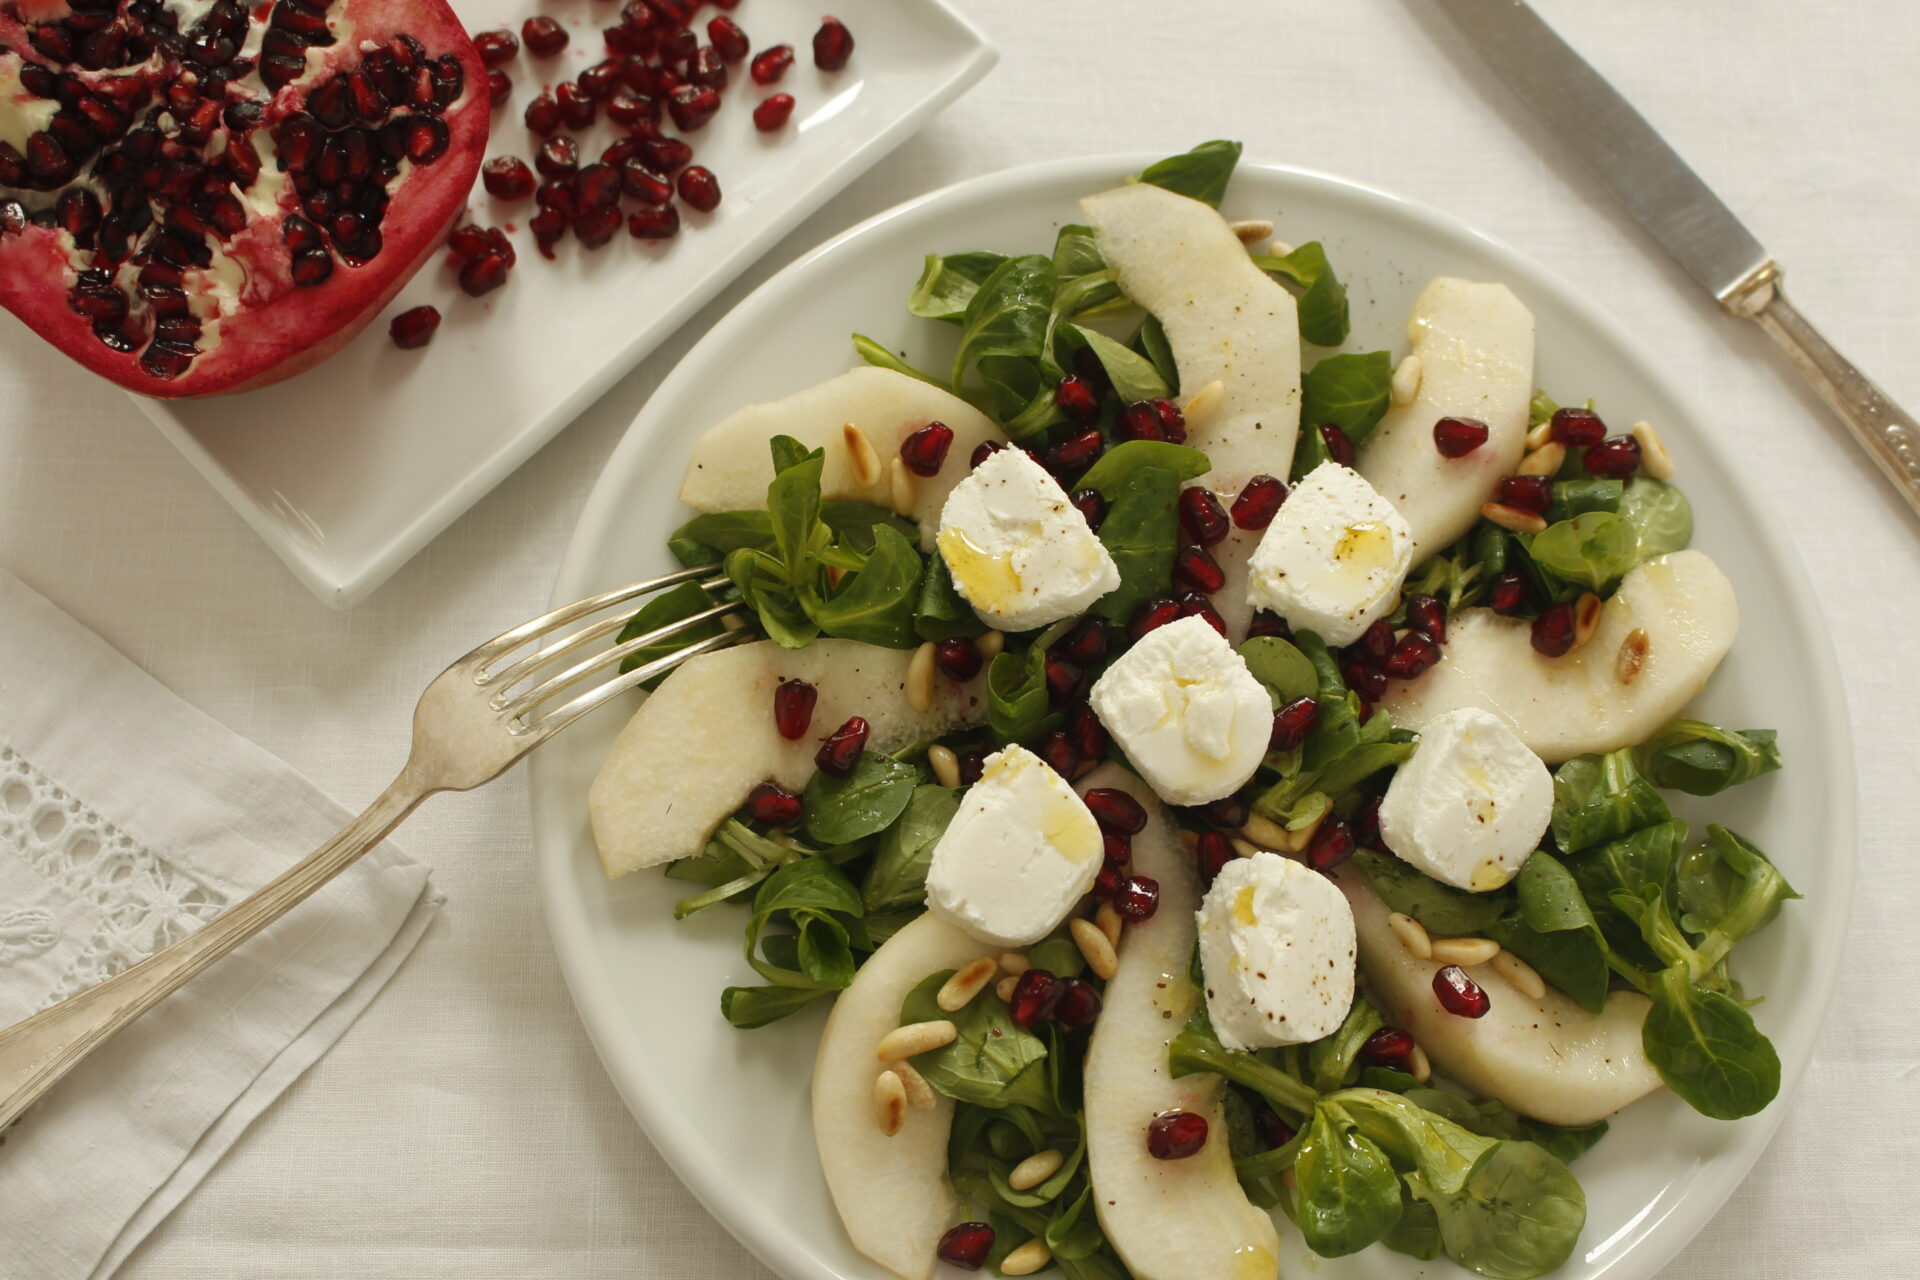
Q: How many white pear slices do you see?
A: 8